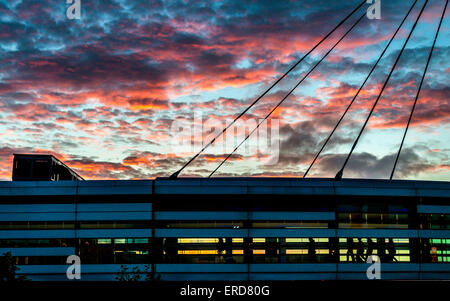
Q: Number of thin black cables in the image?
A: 5